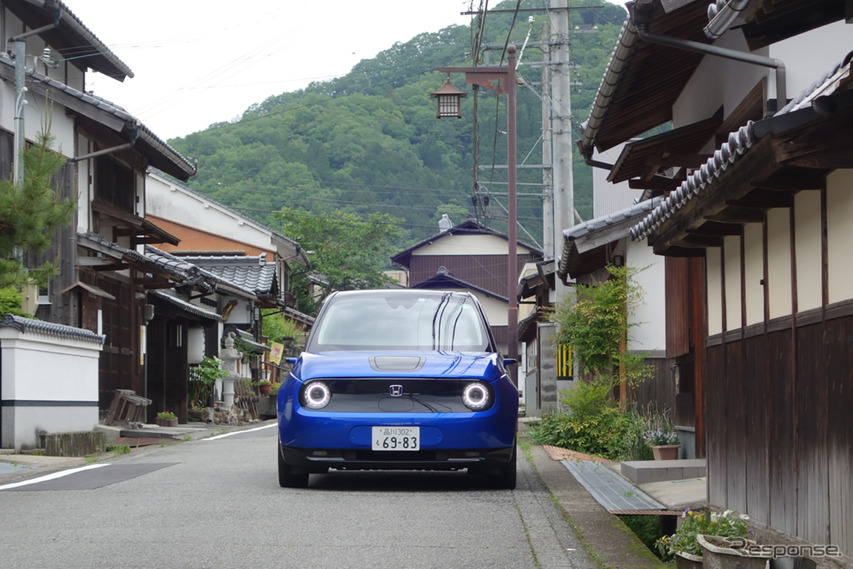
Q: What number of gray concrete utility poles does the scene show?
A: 2